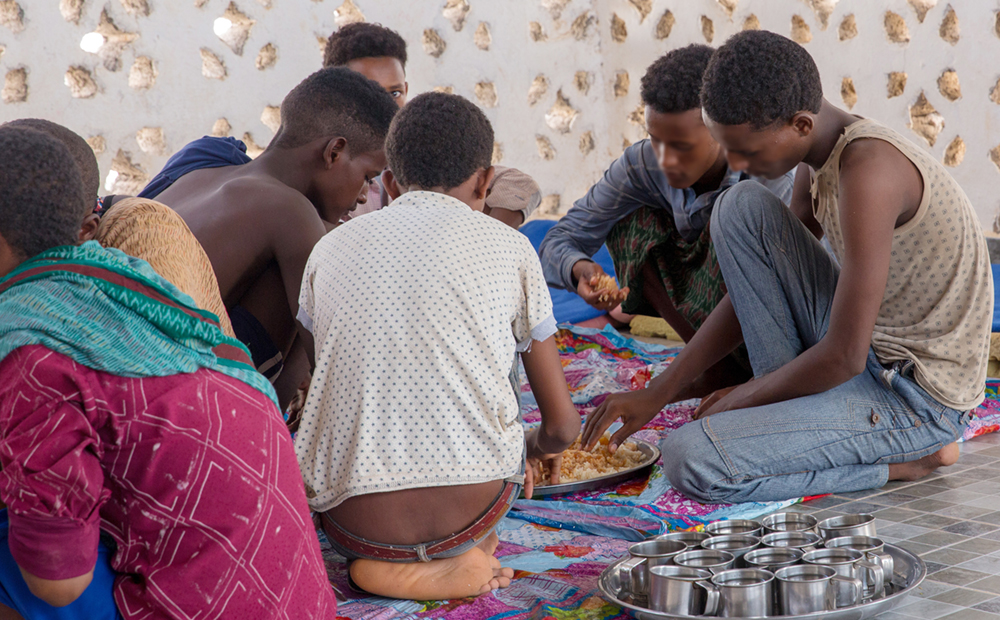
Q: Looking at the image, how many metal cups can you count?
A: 14